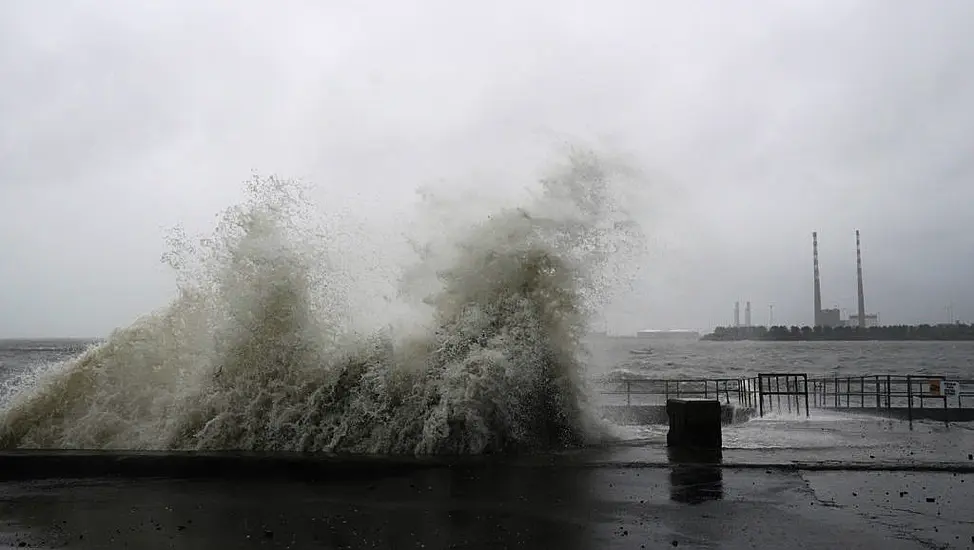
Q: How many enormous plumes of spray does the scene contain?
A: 2